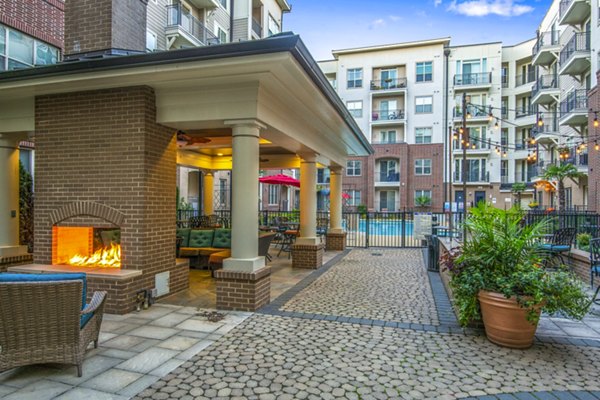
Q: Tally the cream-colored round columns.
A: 5